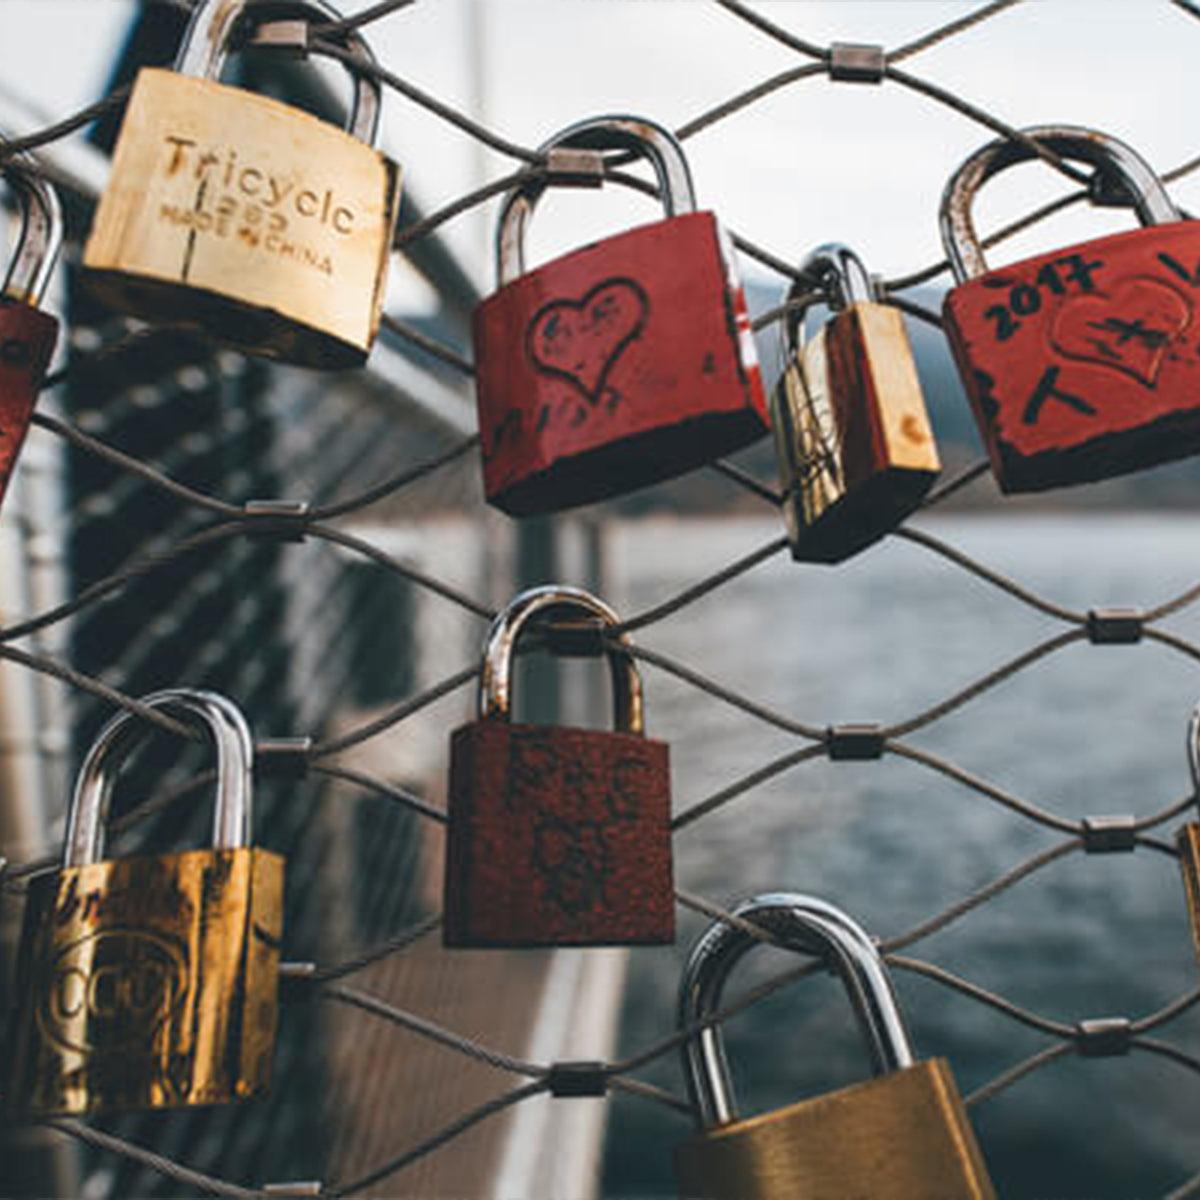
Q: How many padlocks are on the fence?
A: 9